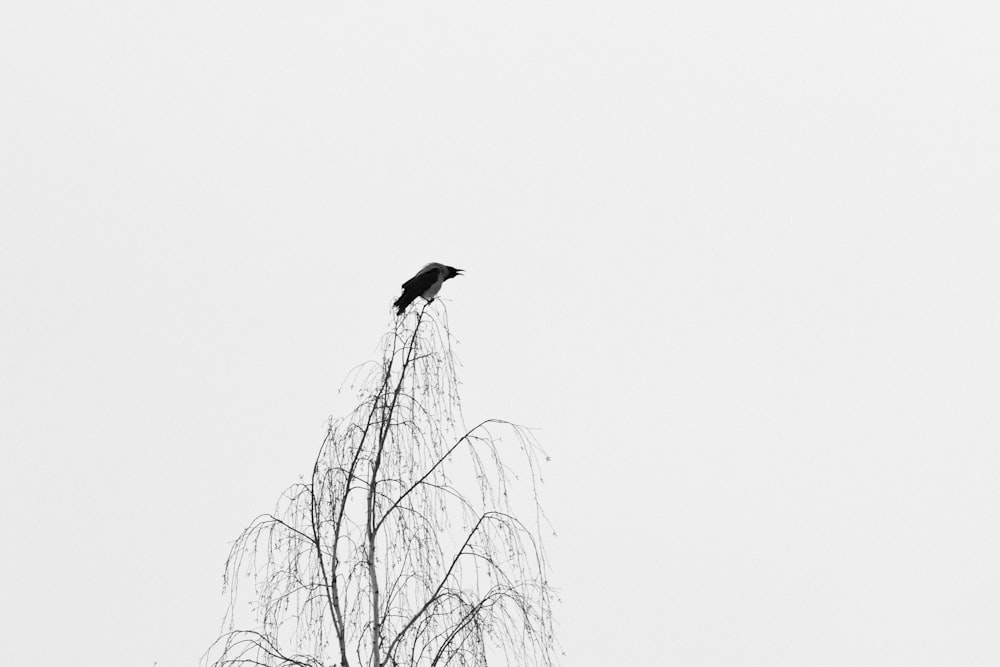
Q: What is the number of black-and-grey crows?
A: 1